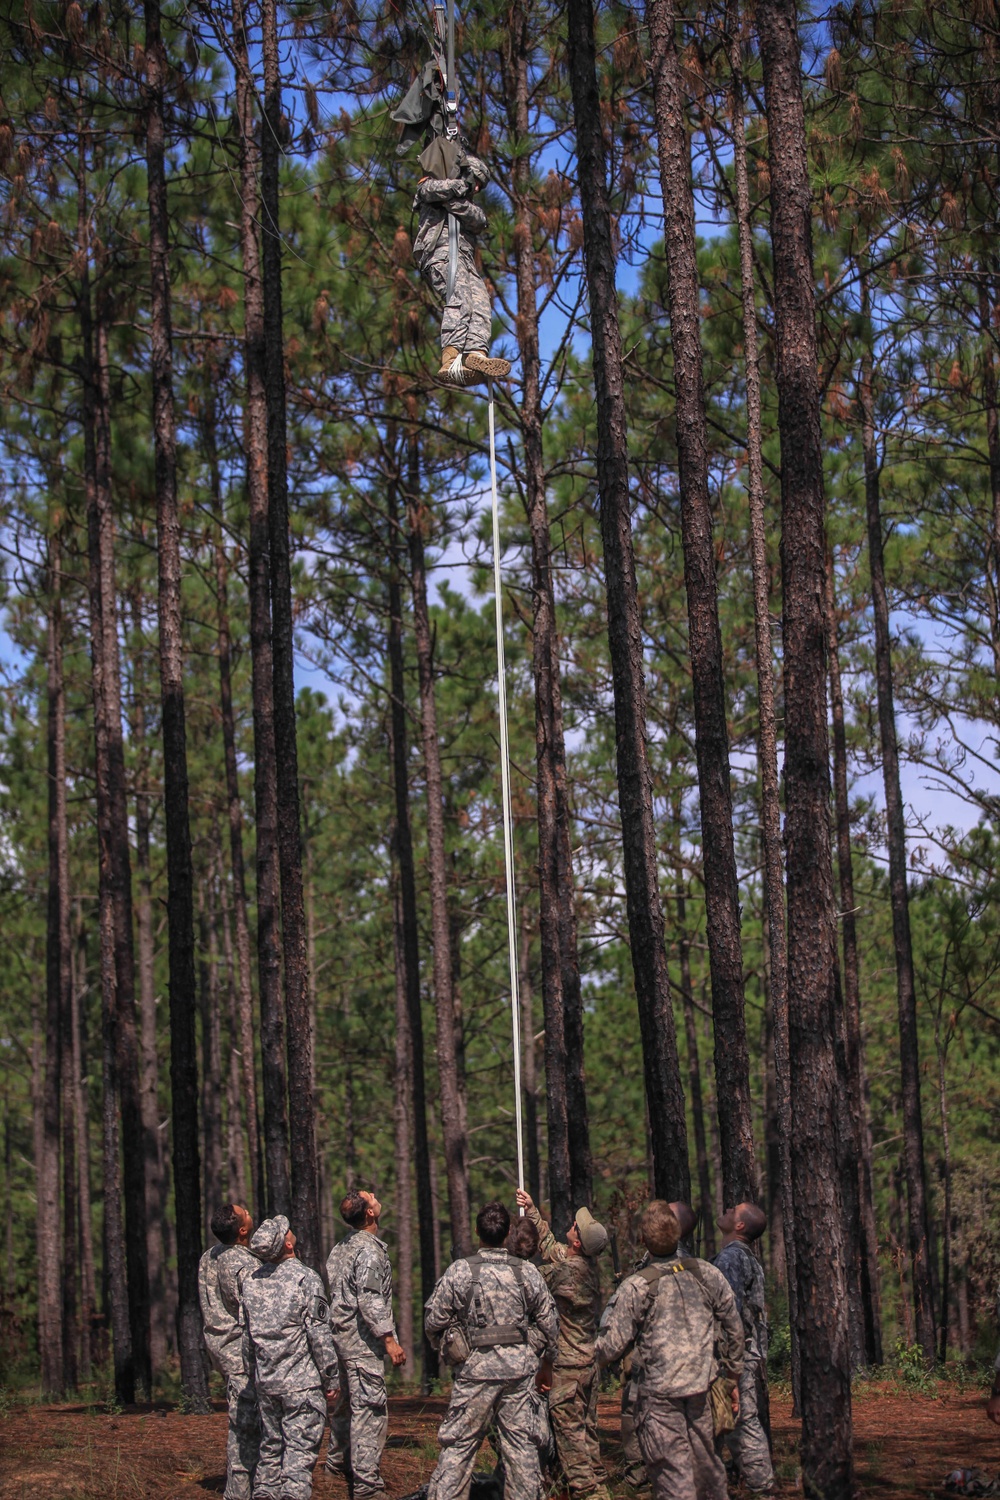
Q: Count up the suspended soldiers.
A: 1